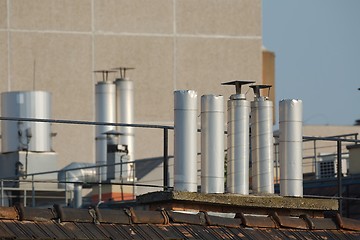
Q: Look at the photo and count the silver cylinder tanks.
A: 8